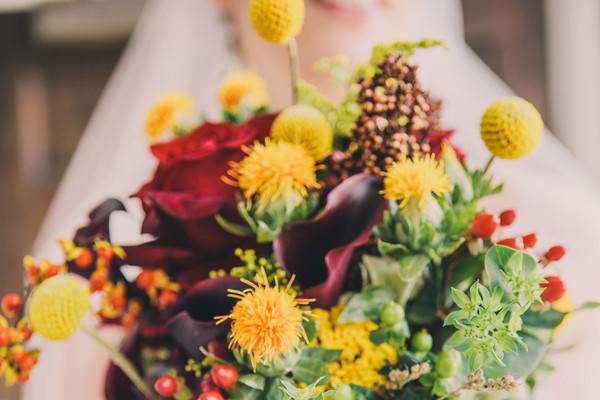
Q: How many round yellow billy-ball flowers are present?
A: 4